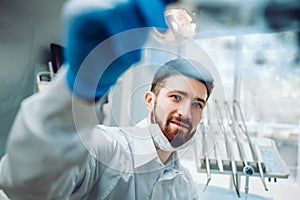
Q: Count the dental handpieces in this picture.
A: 5